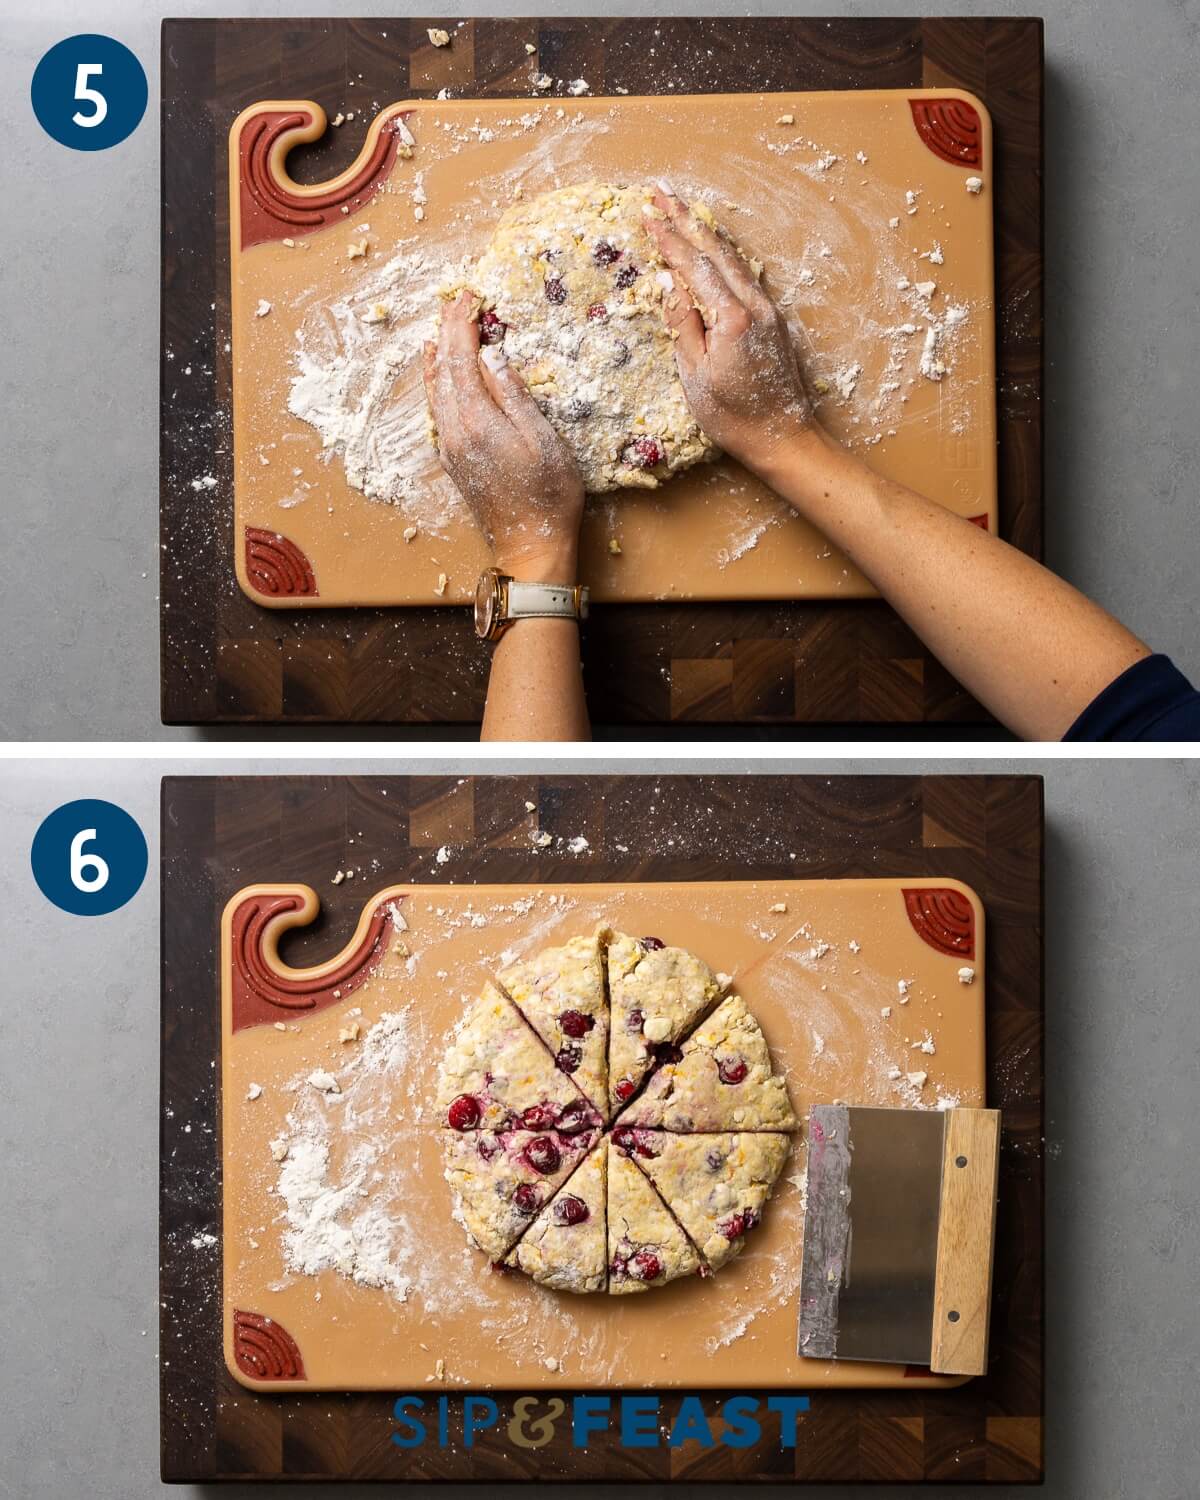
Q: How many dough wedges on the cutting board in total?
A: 8